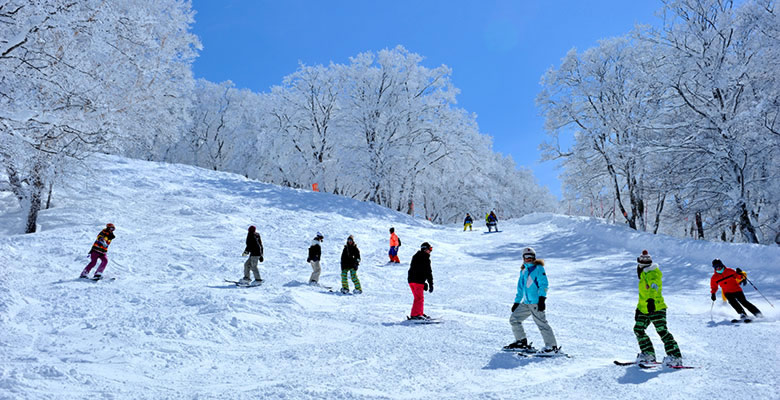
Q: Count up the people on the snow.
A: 11